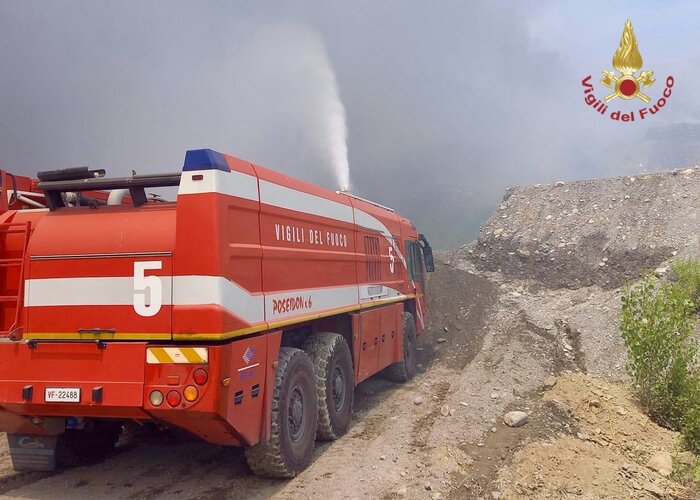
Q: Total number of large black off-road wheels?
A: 3